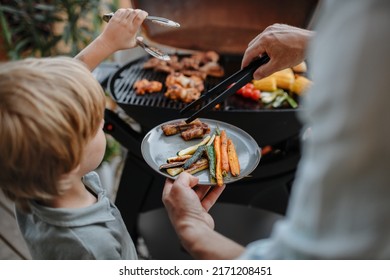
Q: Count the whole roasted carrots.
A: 3